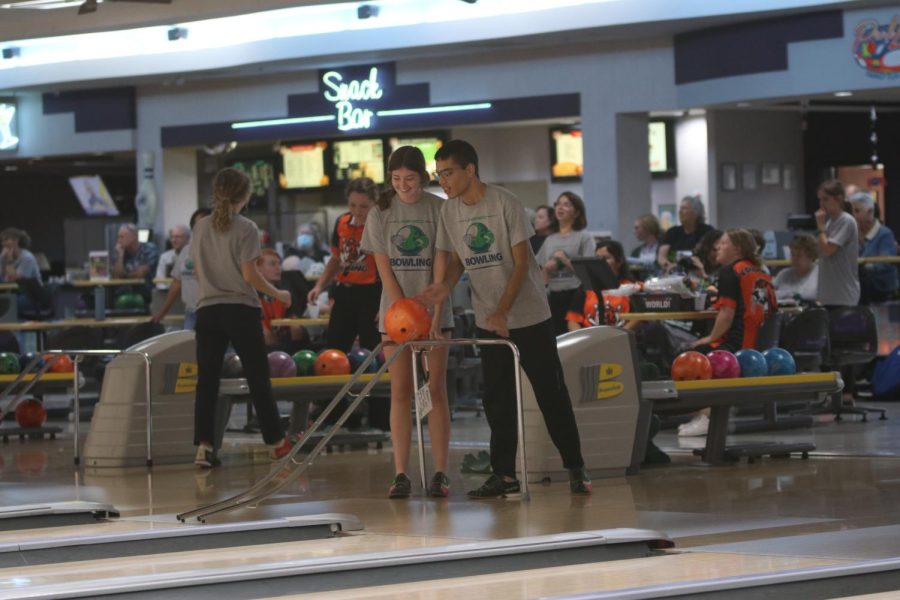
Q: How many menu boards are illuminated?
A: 5